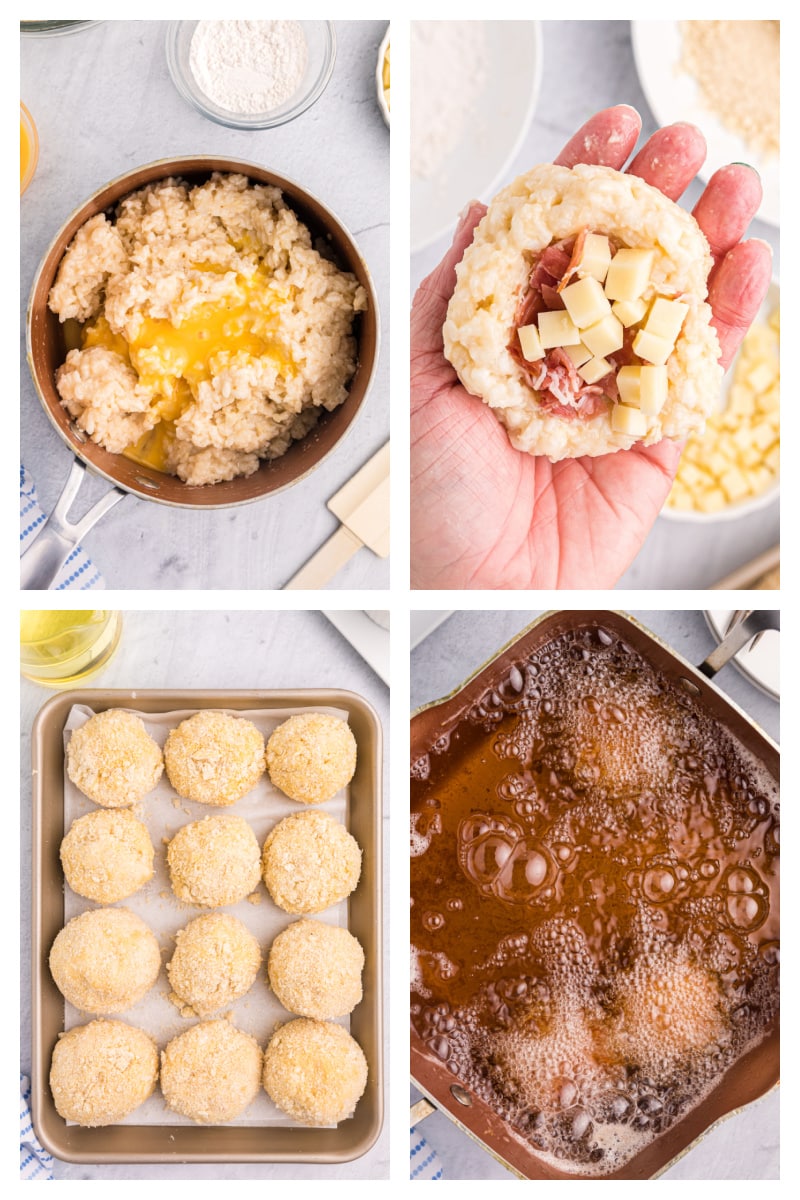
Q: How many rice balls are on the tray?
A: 12